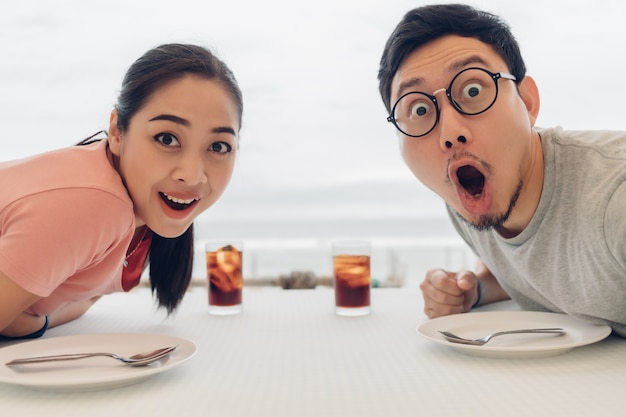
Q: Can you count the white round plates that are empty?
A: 2